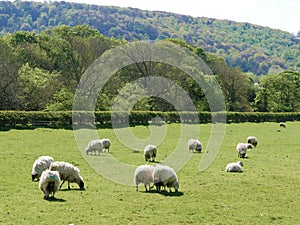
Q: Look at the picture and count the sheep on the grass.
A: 13